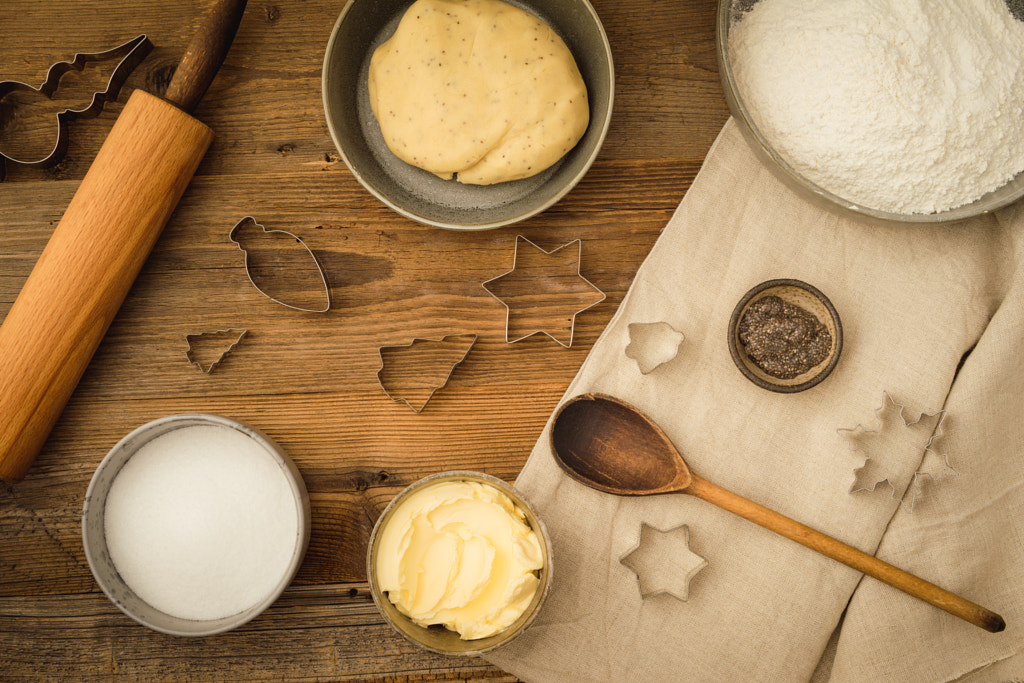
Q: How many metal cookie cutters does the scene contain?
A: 8